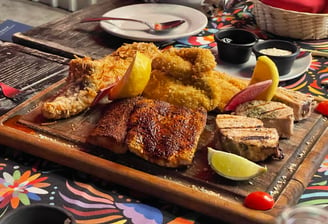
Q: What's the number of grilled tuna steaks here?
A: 3